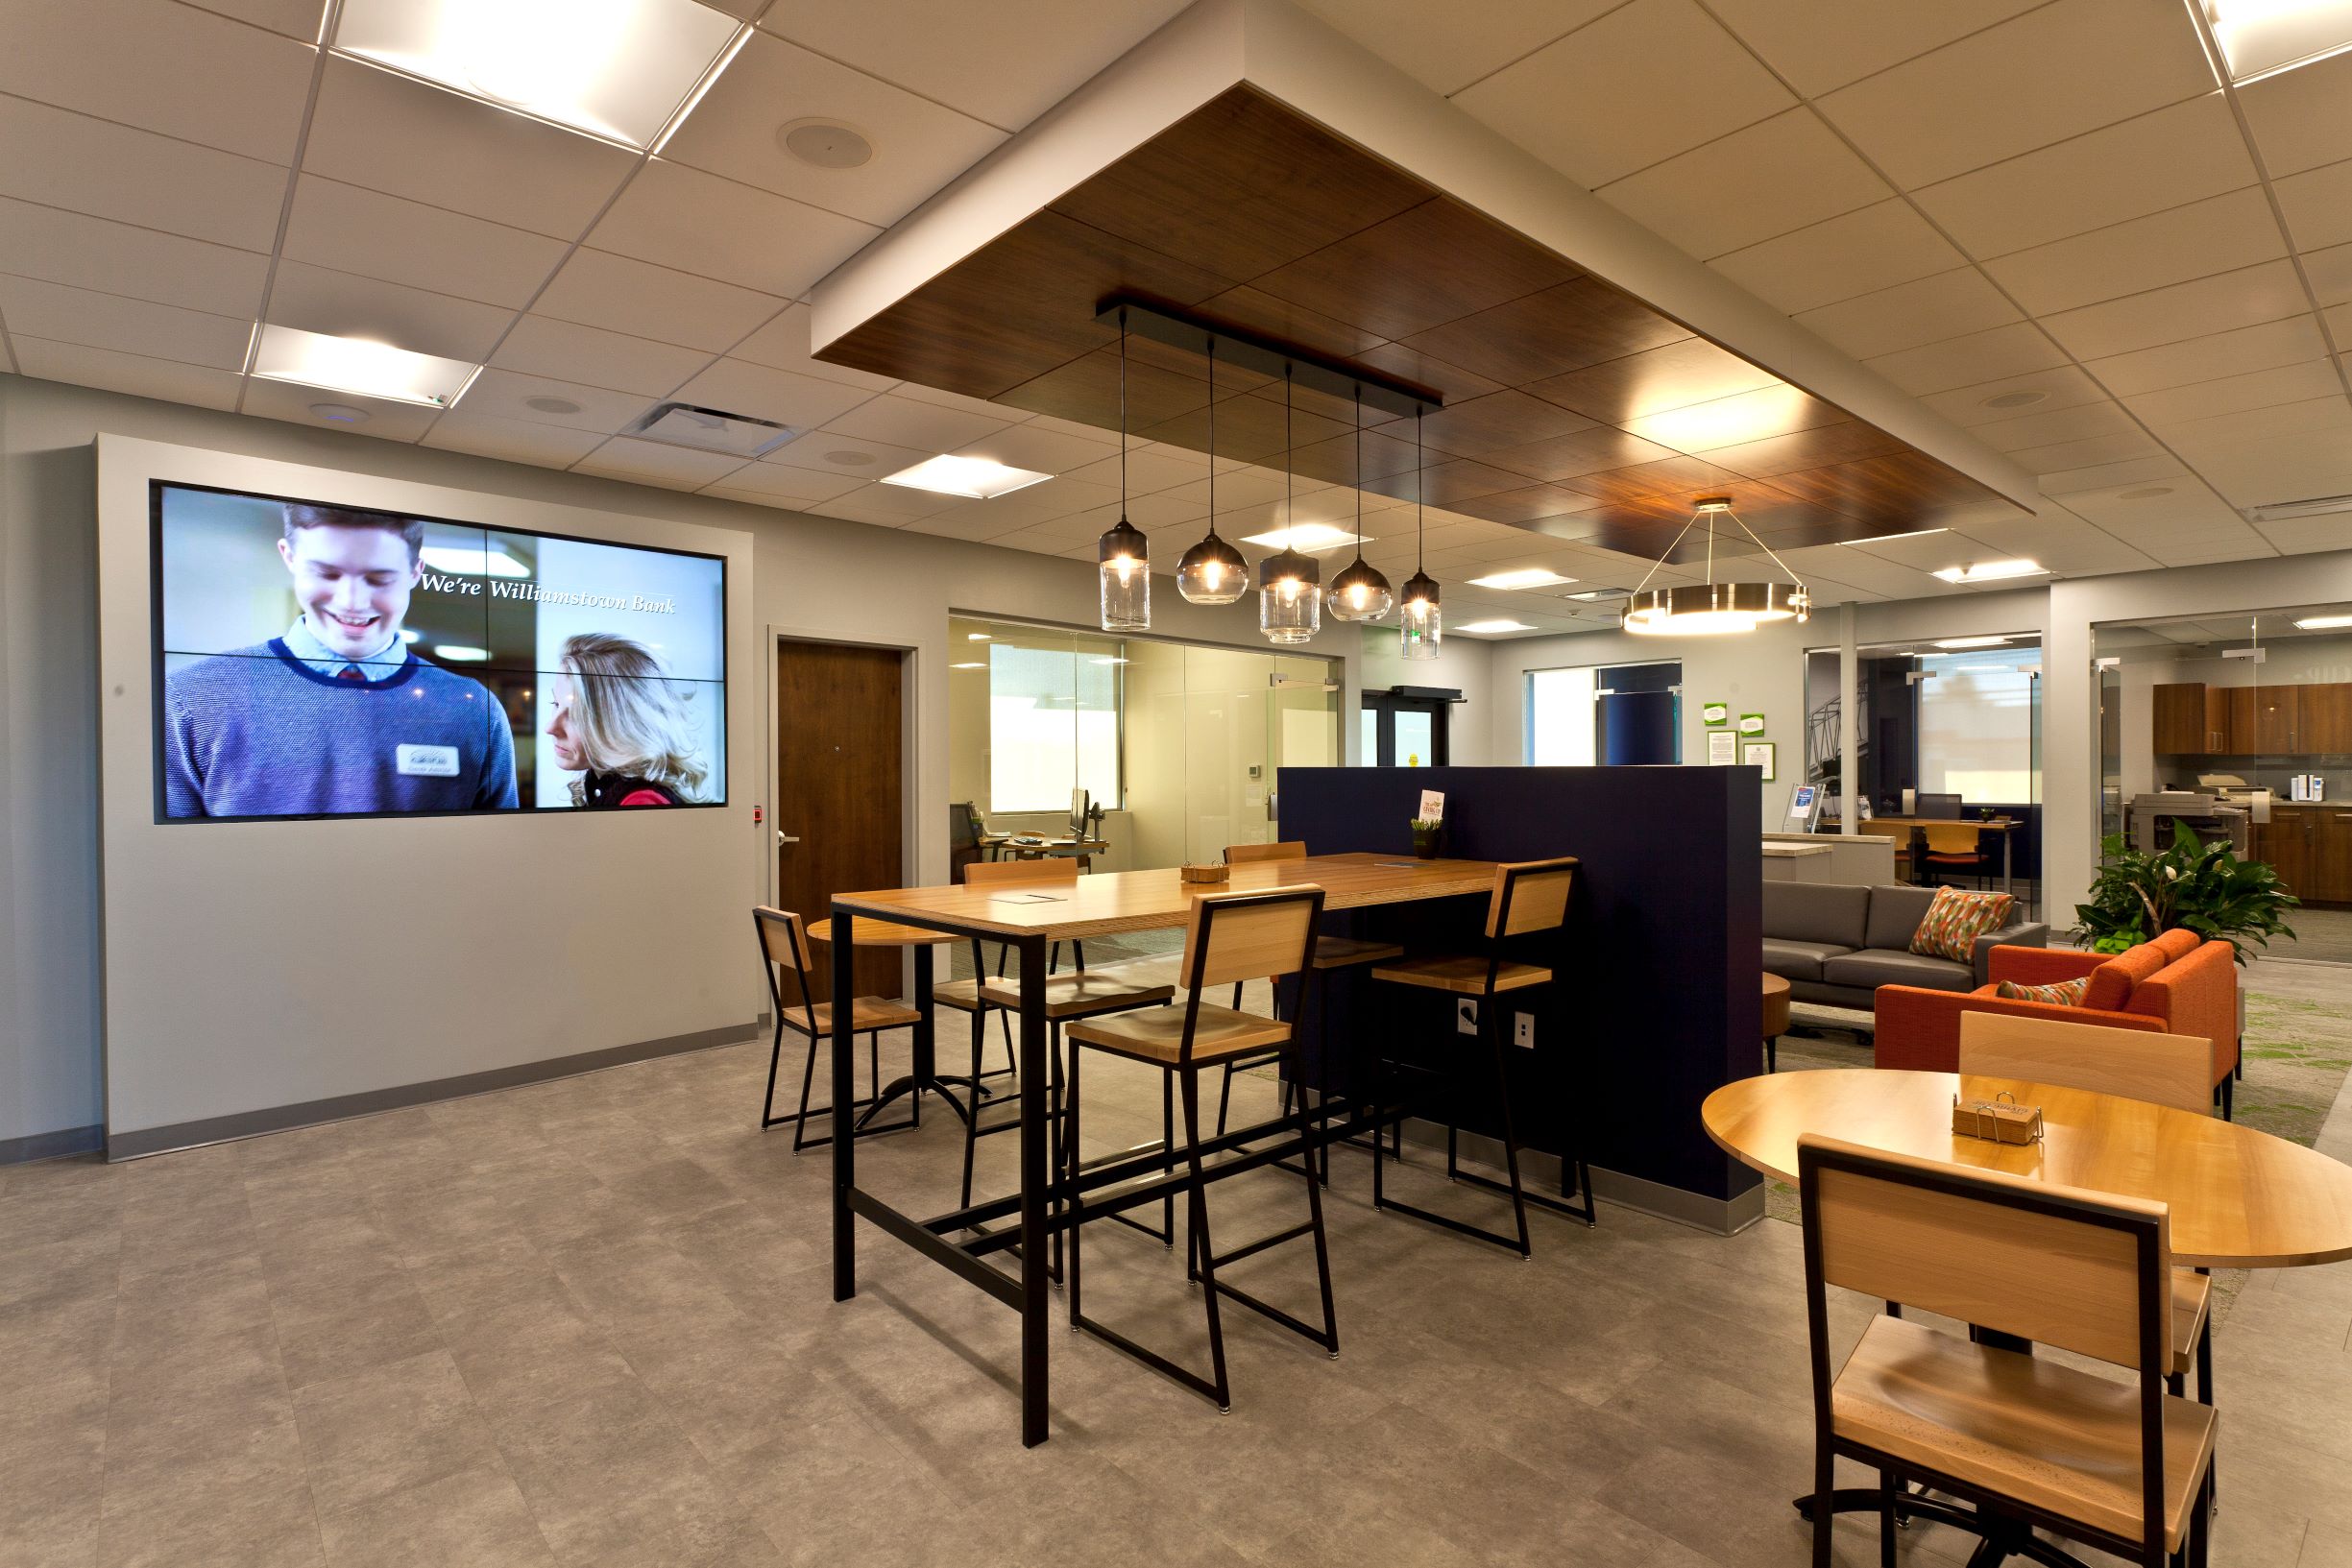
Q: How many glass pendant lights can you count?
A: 5